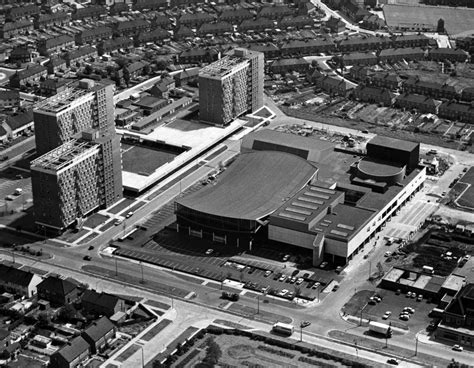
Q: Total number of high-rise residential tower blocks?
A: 3